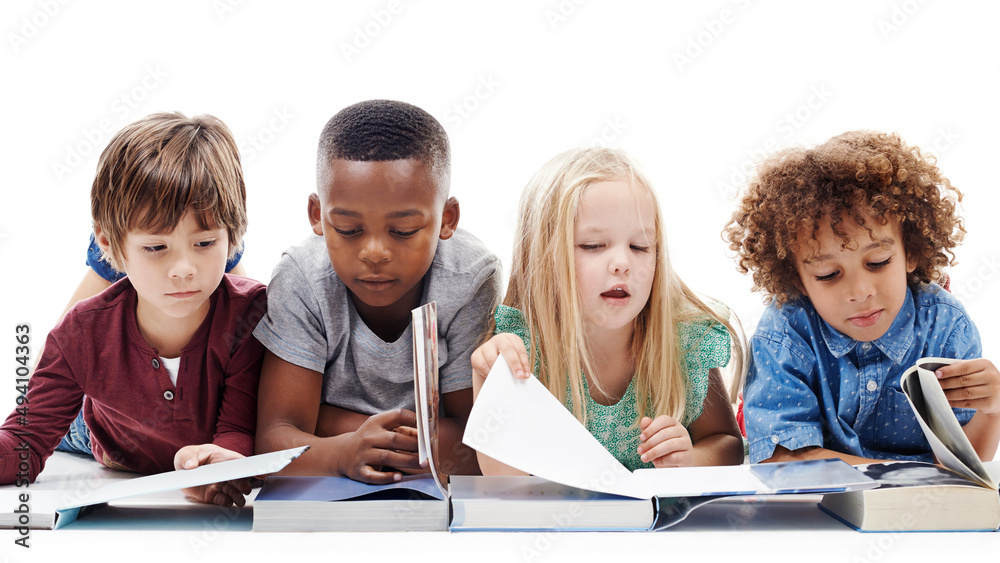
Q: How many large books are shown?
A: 4